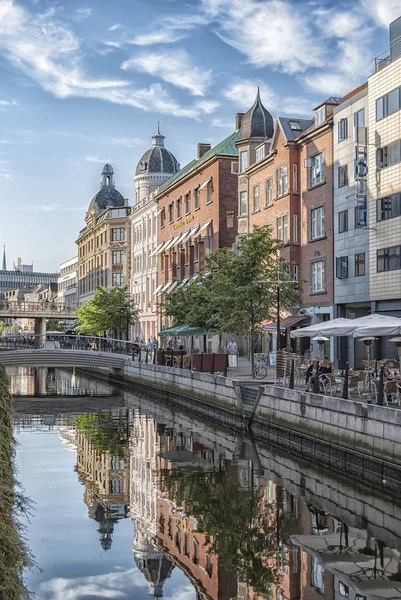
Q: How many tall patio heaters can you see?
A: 3